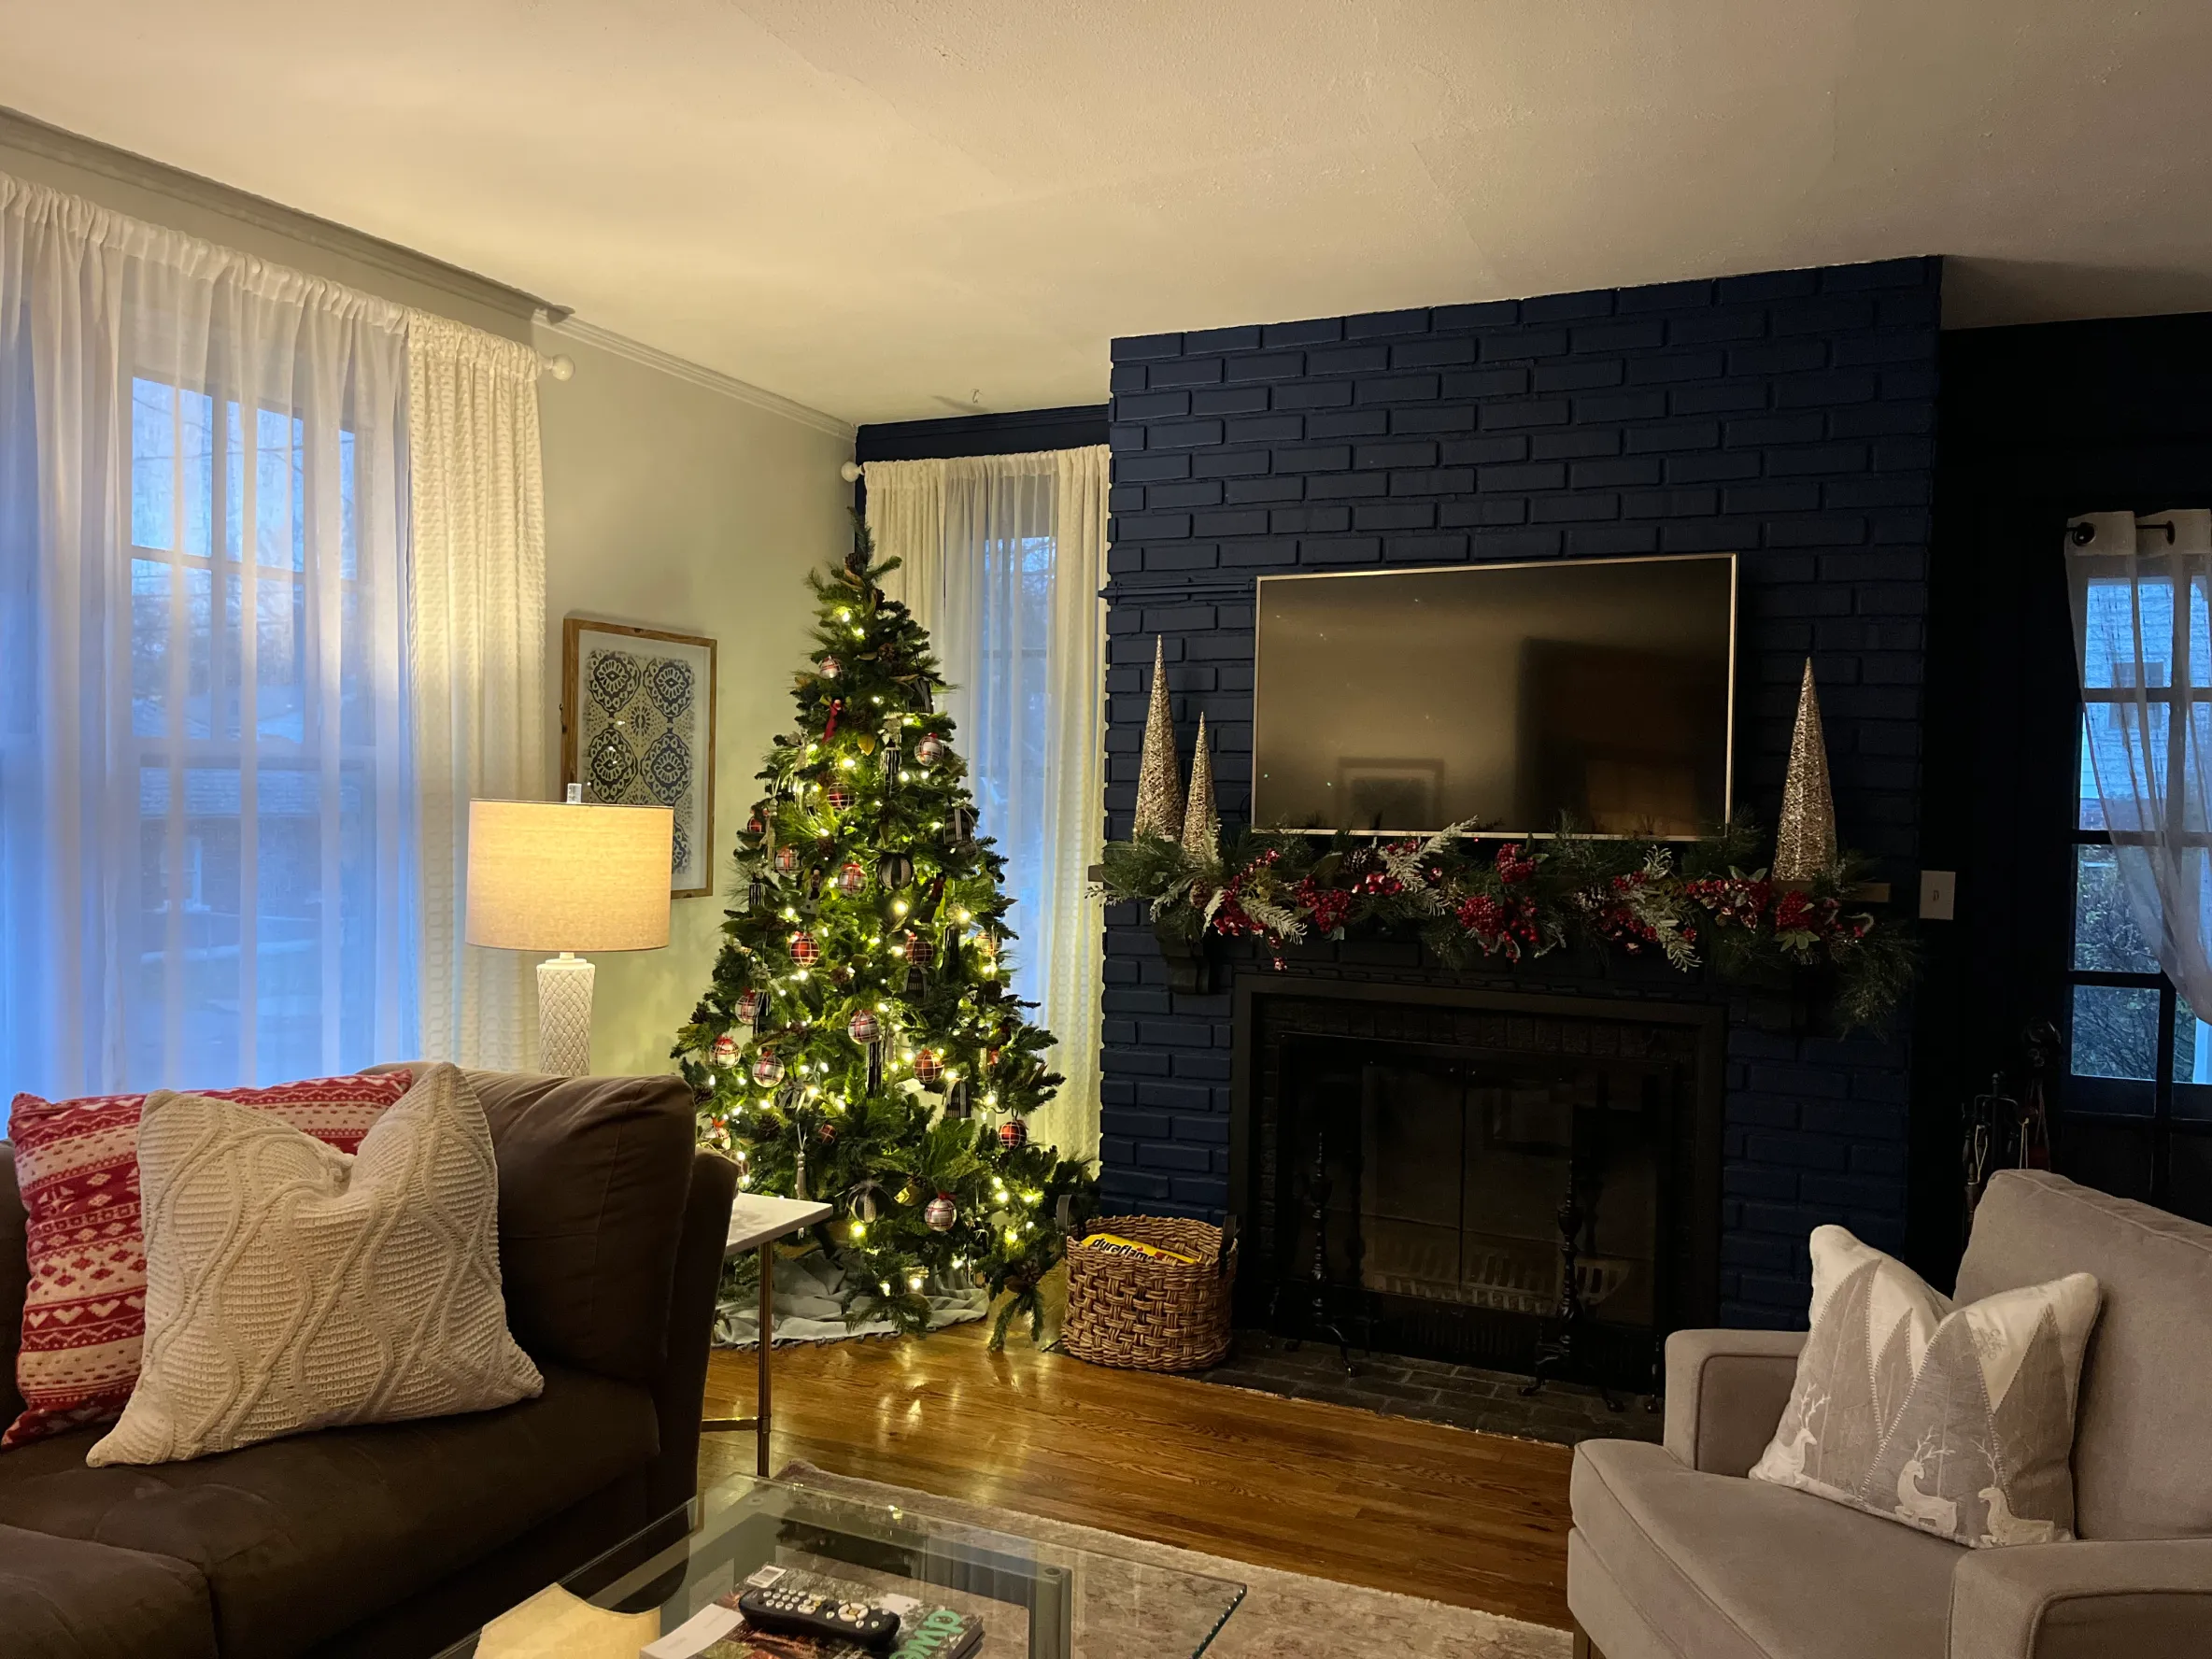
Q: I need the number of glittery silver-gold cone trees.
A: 3